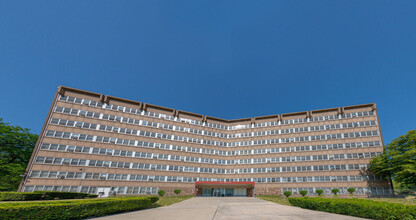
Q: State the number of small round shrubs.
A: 7